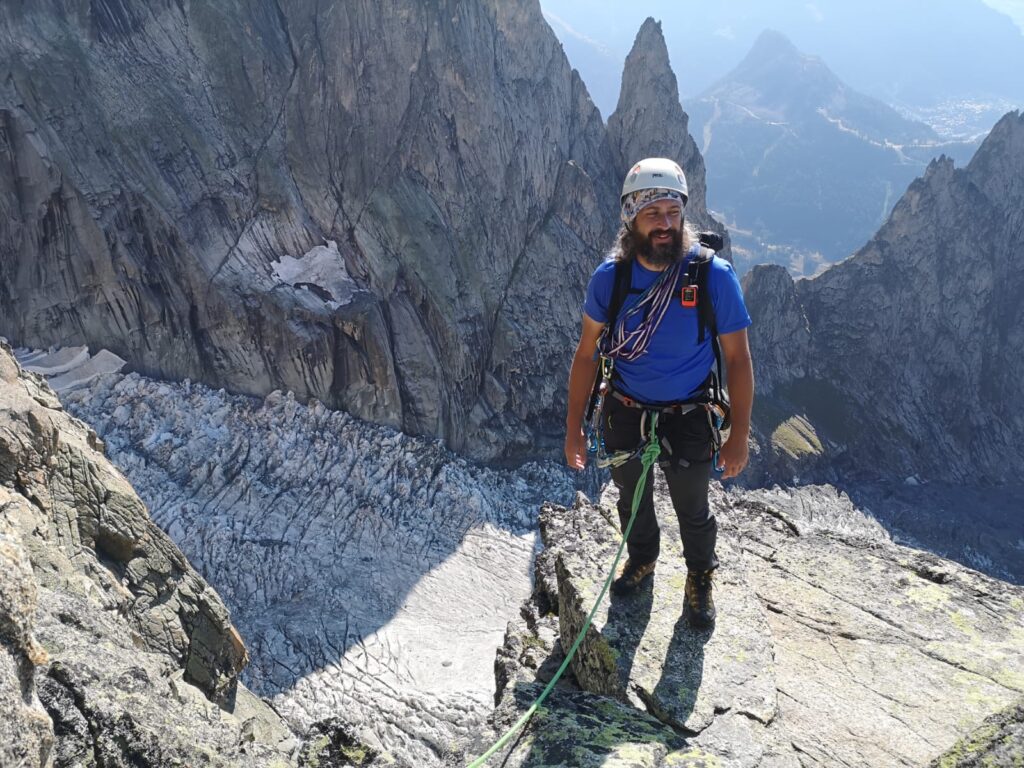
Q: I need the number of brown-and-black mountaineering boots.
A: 2